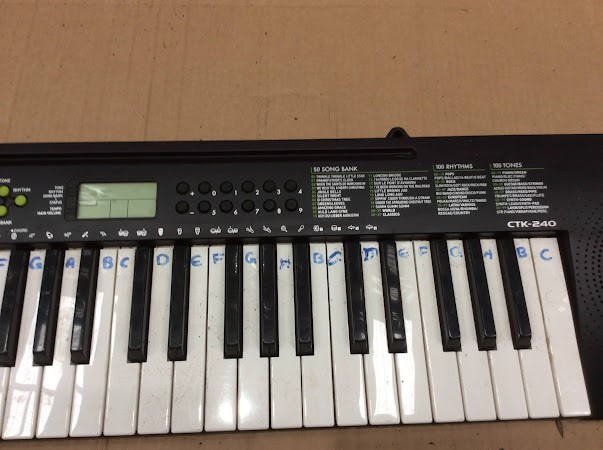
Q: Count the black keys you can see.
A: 13